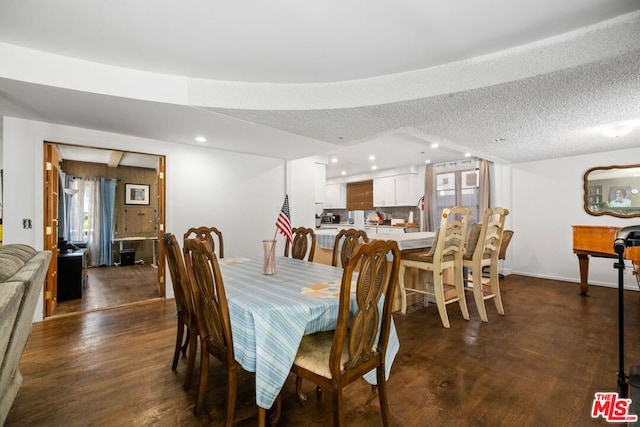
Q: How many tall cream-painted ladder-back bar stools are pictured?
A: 2